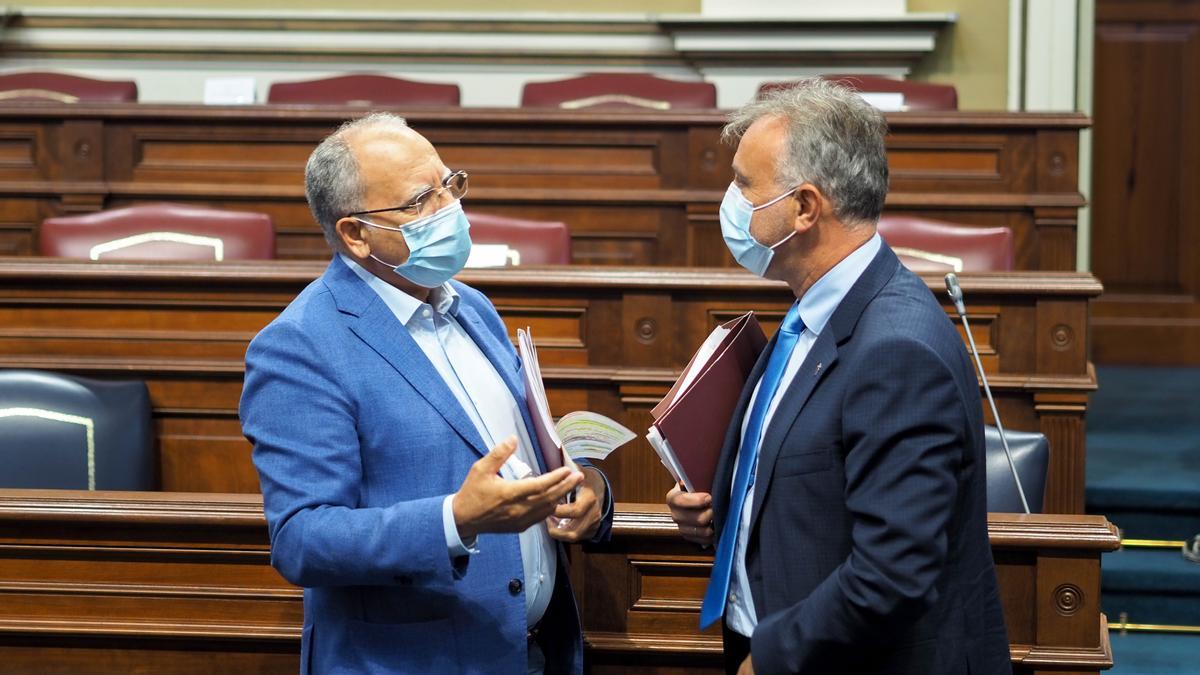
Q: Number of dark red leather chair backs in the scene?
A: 7